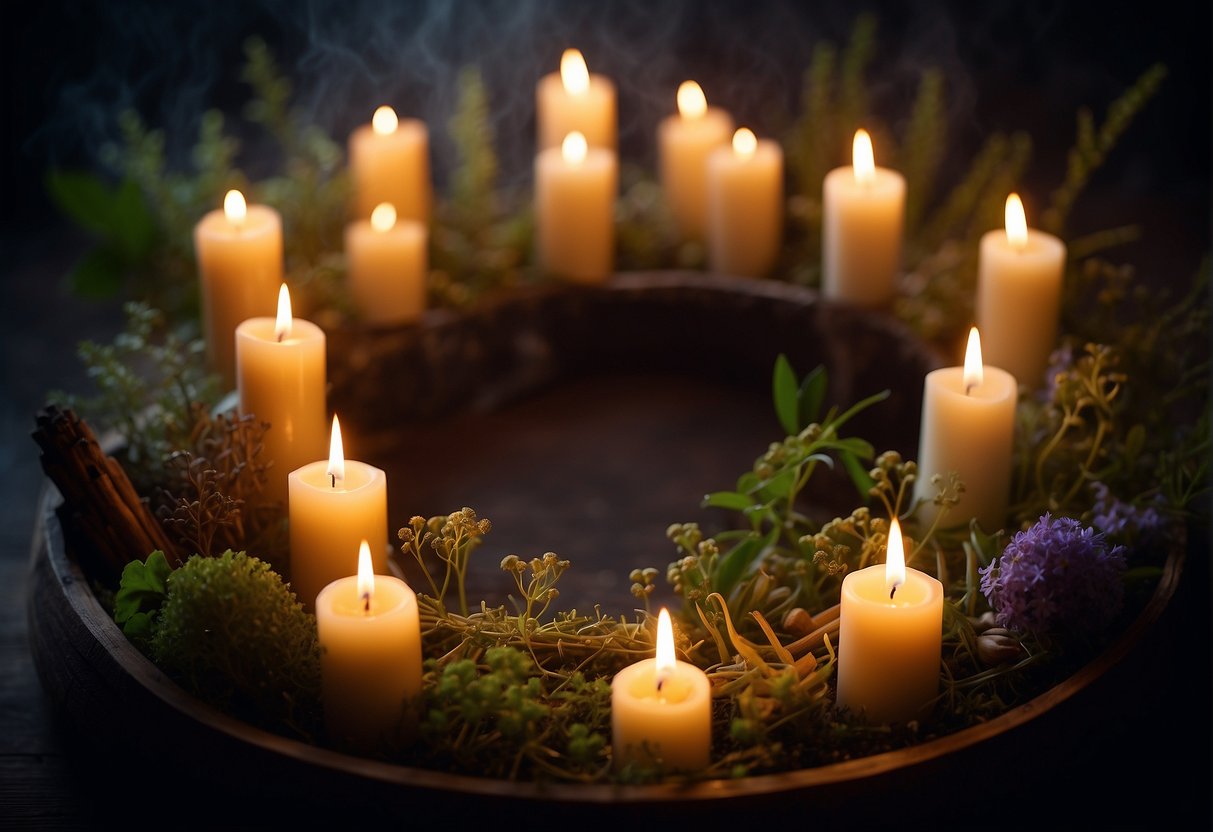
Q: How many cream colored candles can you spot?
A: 15